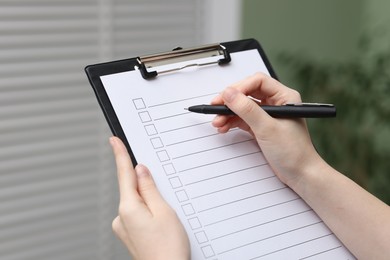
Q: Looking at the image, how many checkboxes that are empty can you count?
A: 12